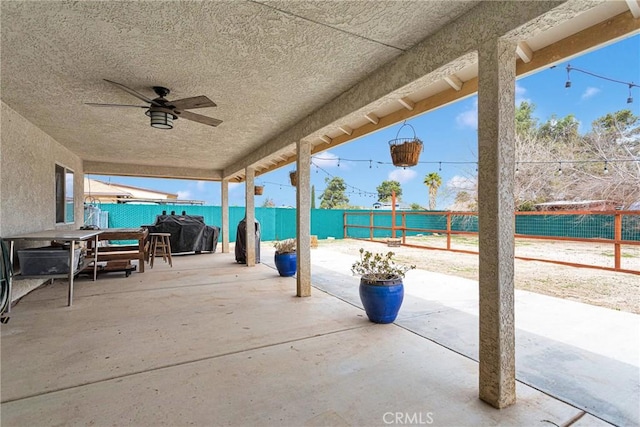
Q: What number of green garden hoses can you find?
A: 1